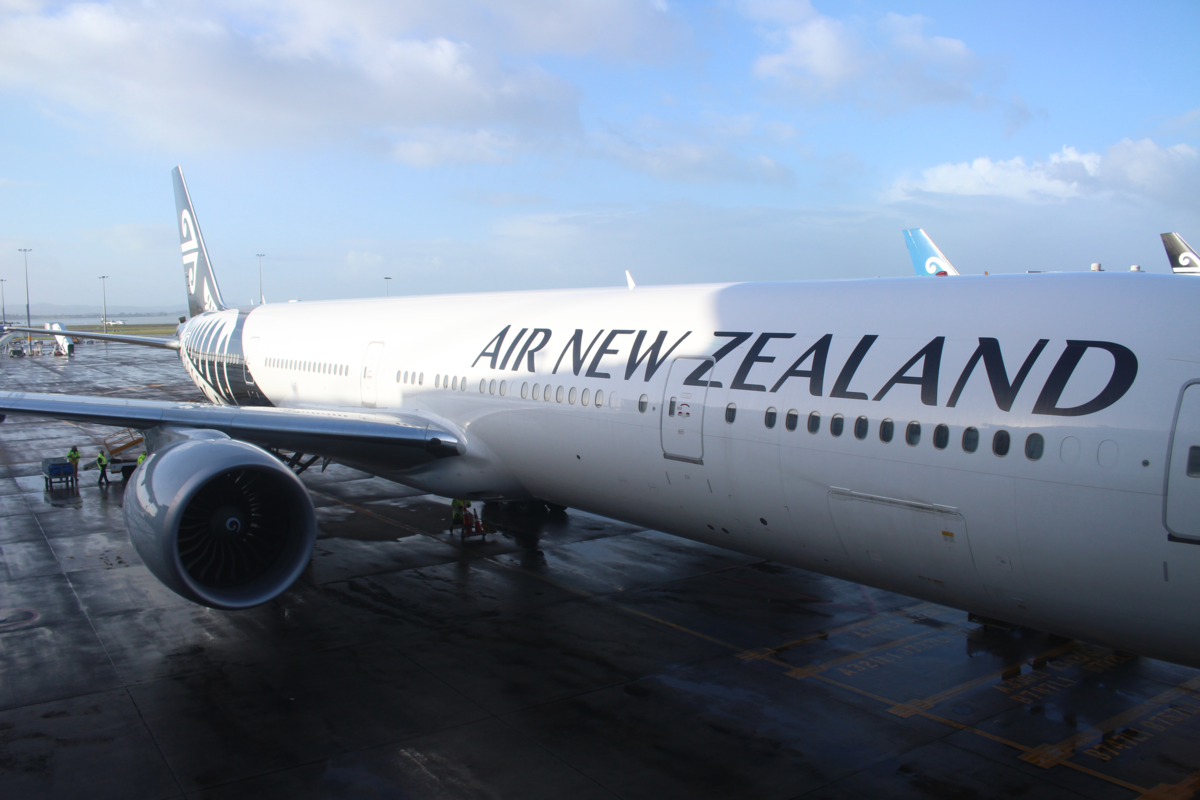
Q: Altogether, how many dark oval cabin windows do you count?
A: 13